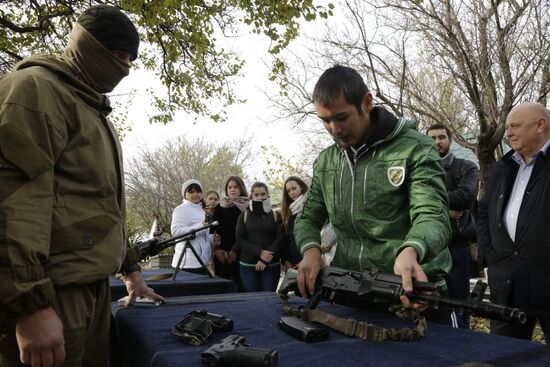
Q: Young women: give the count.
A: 5